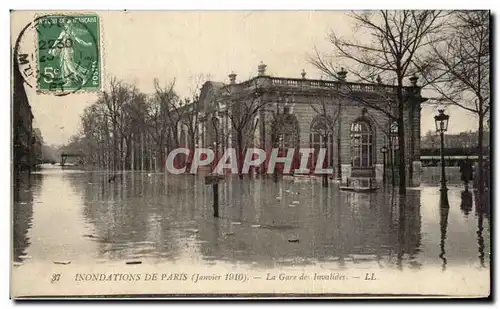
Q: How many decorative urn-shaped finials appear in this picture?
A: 6